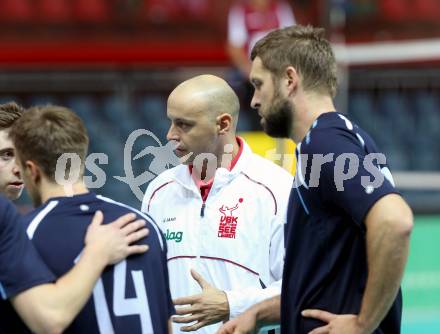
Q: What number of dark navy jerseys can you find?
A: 3